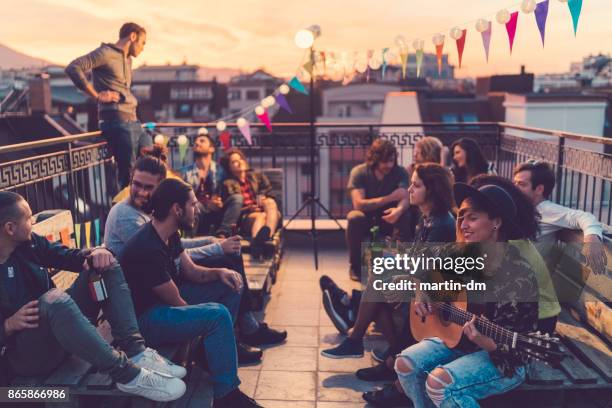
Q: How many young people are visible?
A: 13